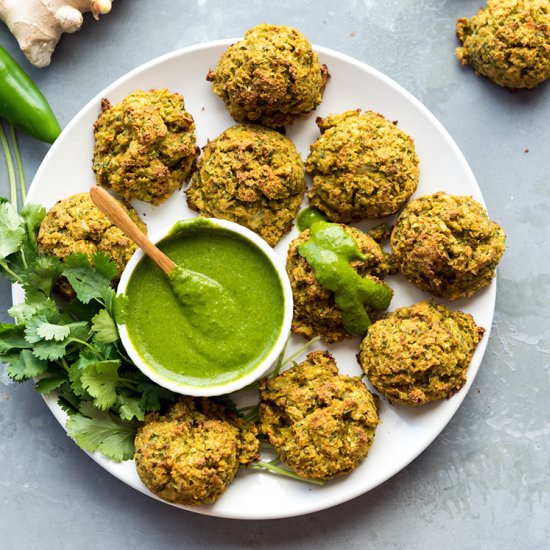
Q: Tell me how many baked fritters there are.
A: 11